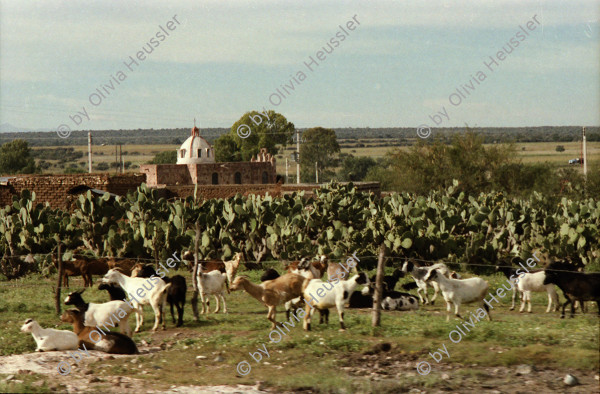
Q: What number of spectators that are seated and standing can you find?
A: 0